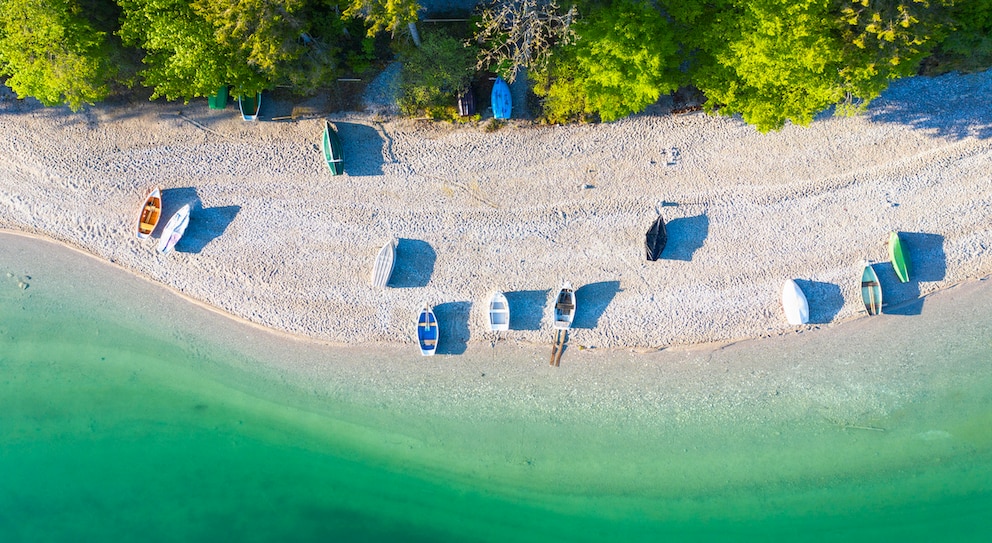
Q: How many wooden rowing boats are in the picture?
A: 15